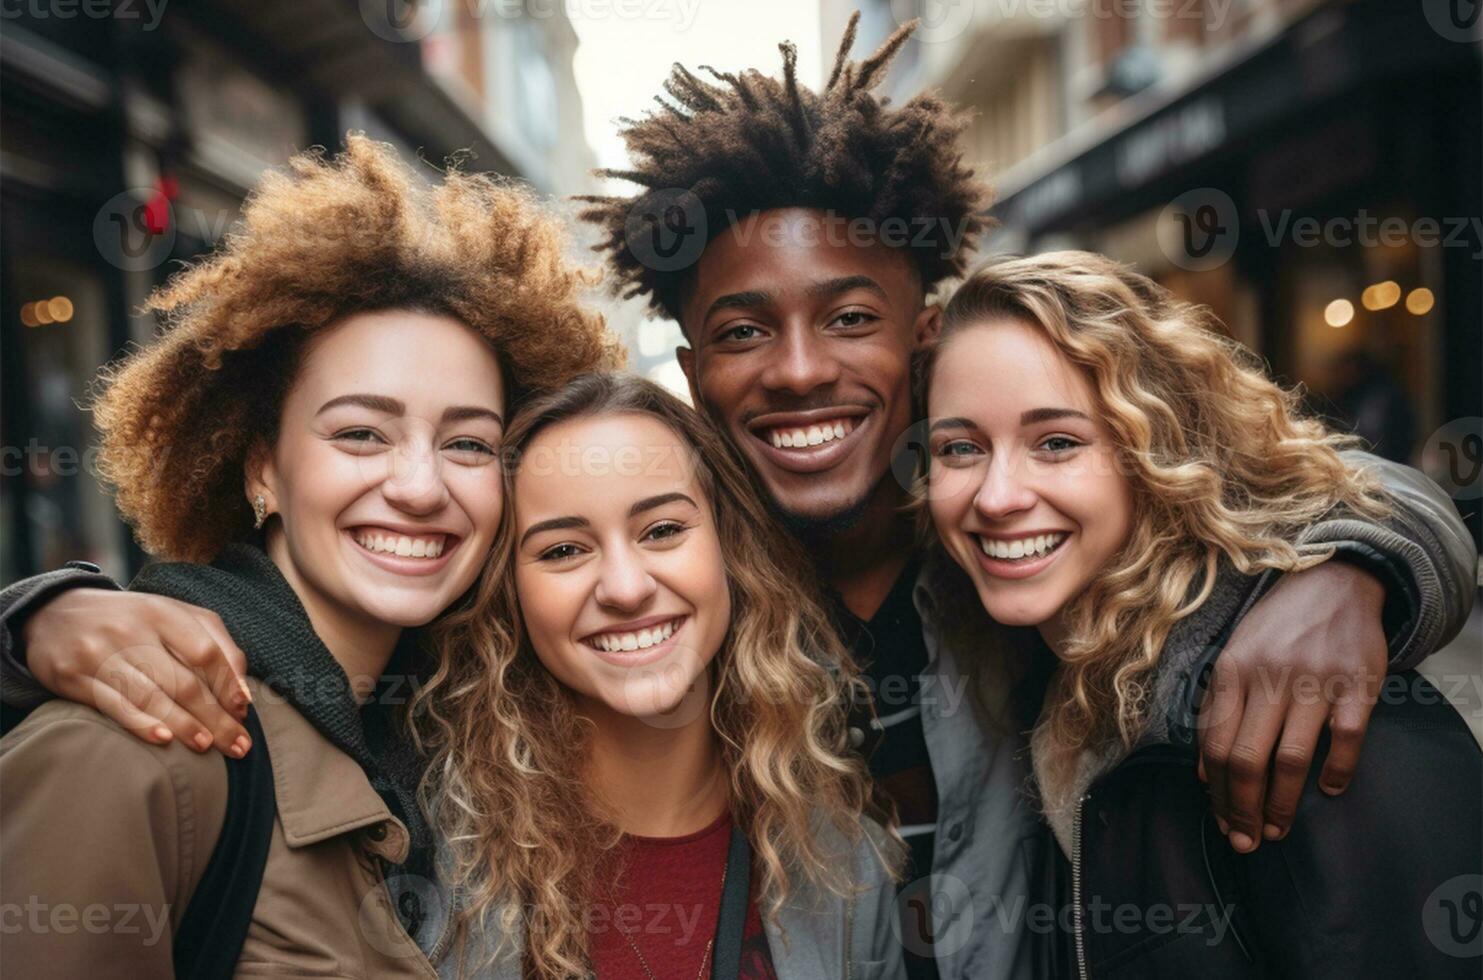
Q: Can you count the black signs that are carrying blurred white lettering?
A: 1